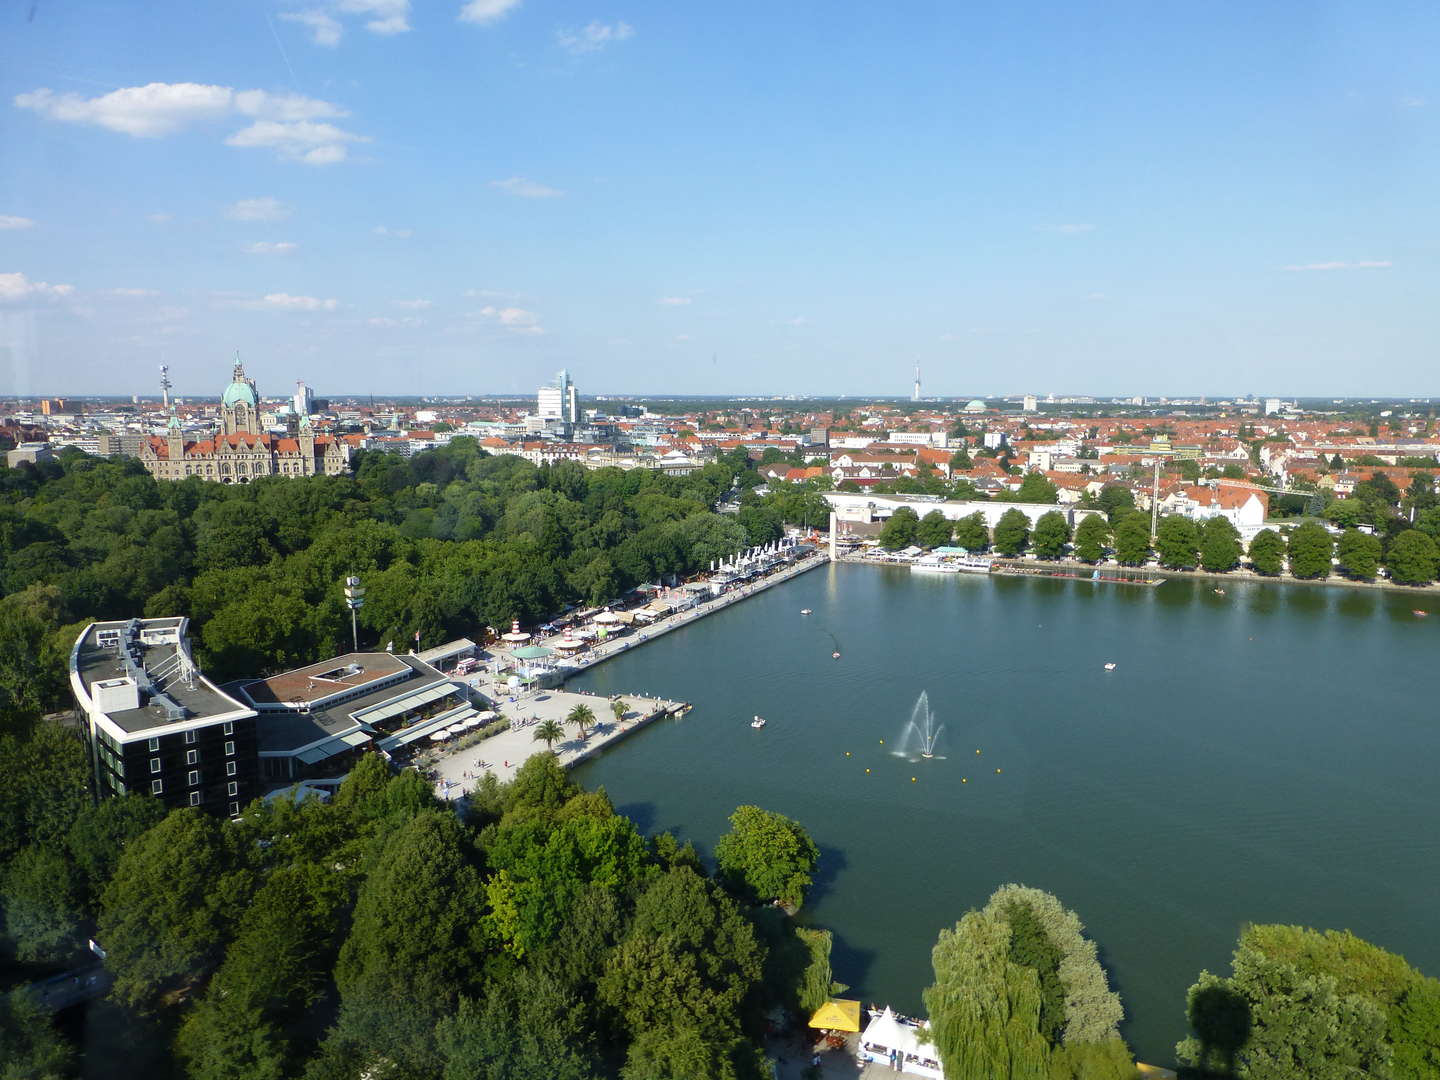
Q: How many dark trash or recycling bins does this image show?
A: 0